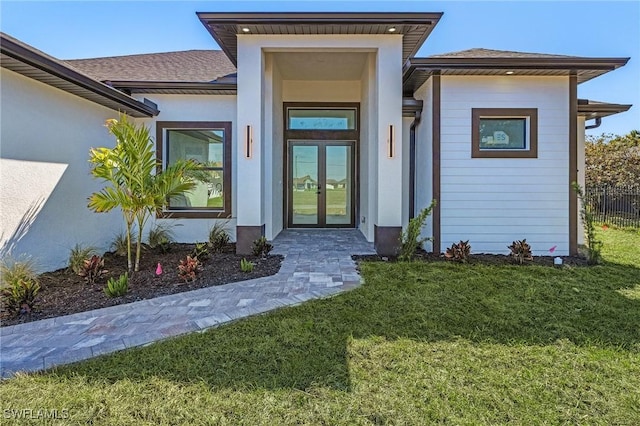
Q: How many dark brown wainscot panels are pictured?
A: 2